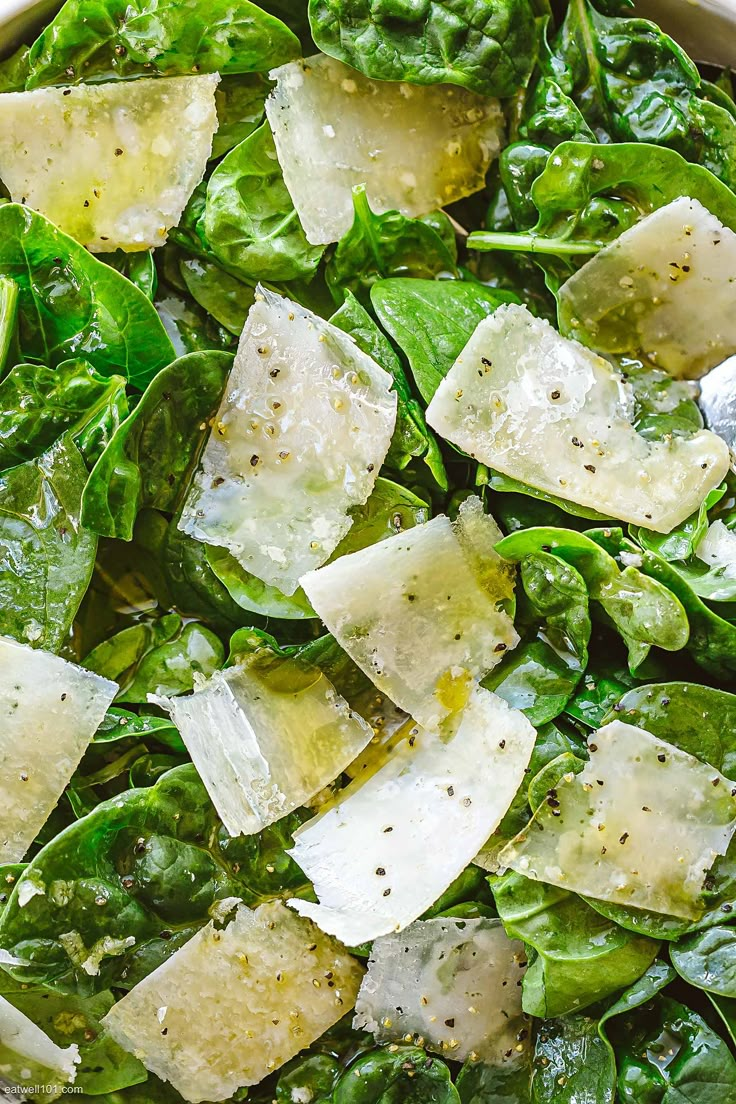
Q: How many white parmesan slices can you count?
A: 13